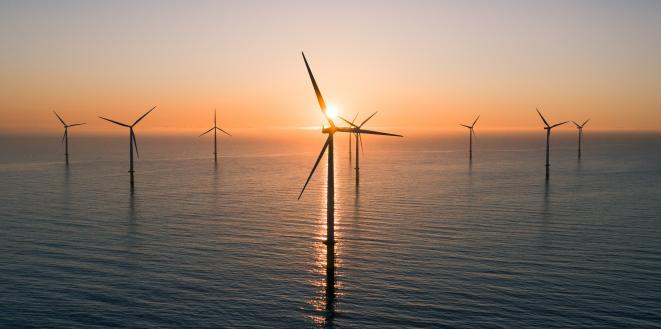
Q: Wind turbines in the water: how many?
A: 9